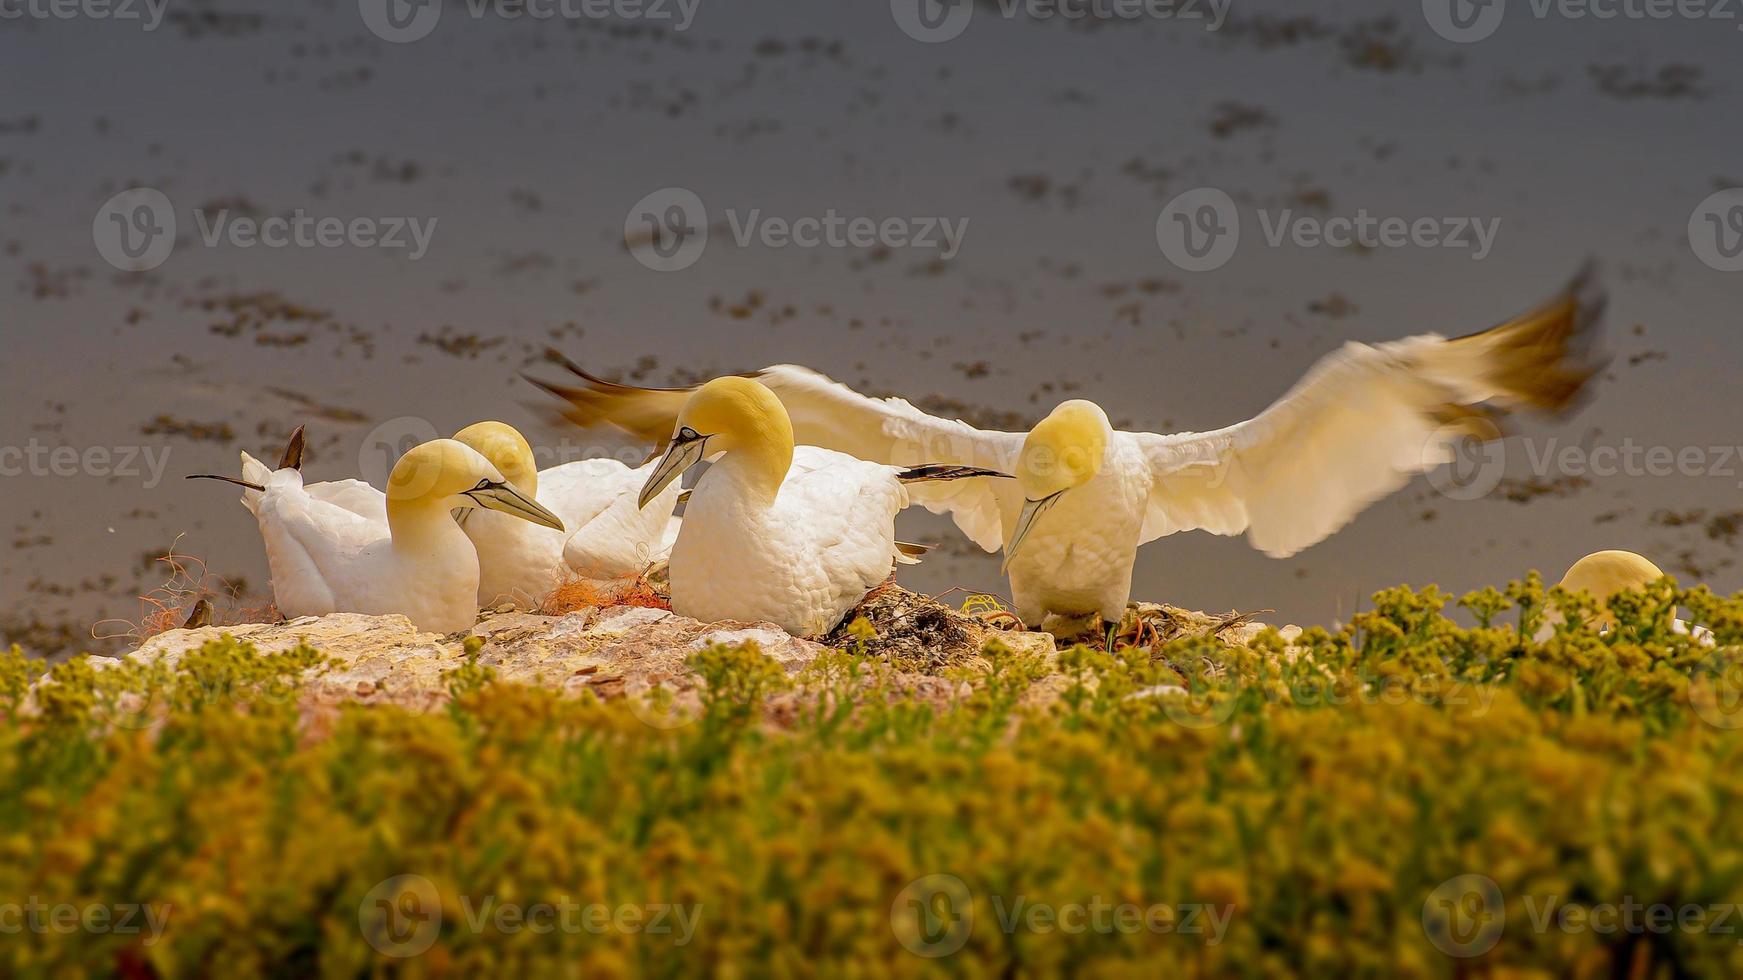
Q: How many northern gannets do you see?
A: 5